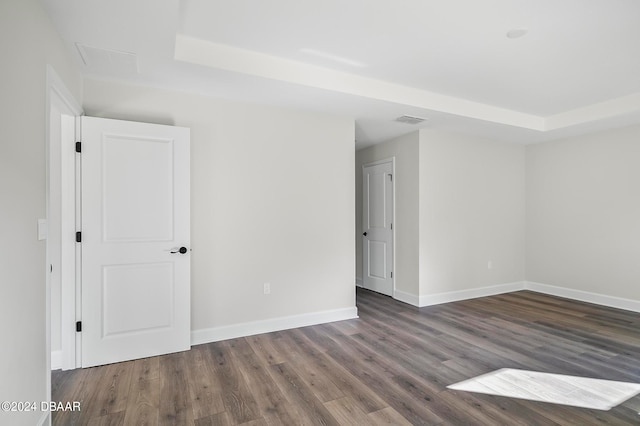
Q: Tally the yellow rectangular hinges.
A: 0